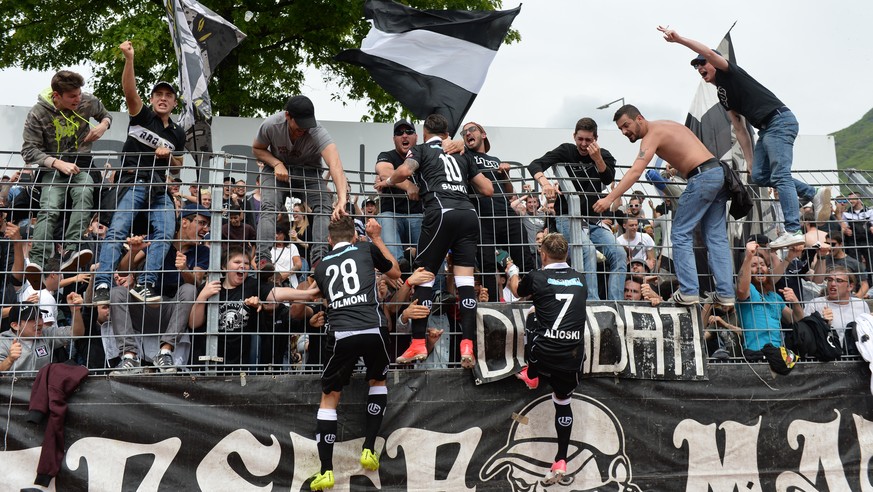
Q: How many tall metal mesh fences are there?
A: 1